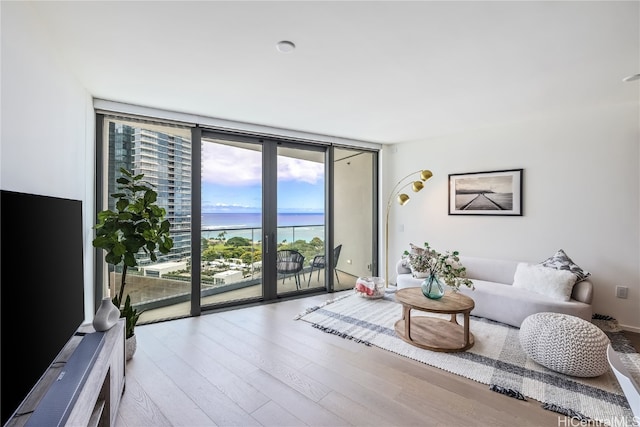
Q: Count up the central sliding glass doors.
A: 2